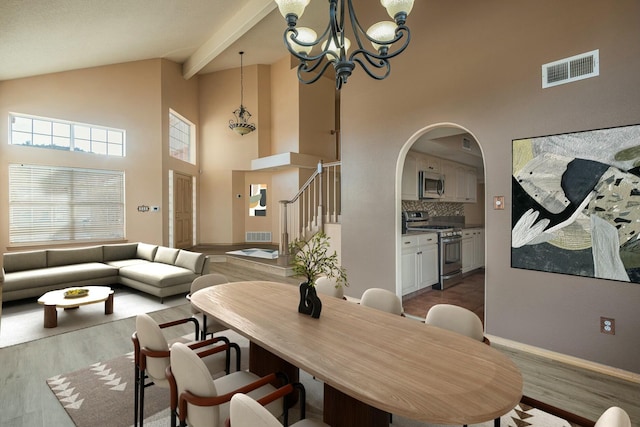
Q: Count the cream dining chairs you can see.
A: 8